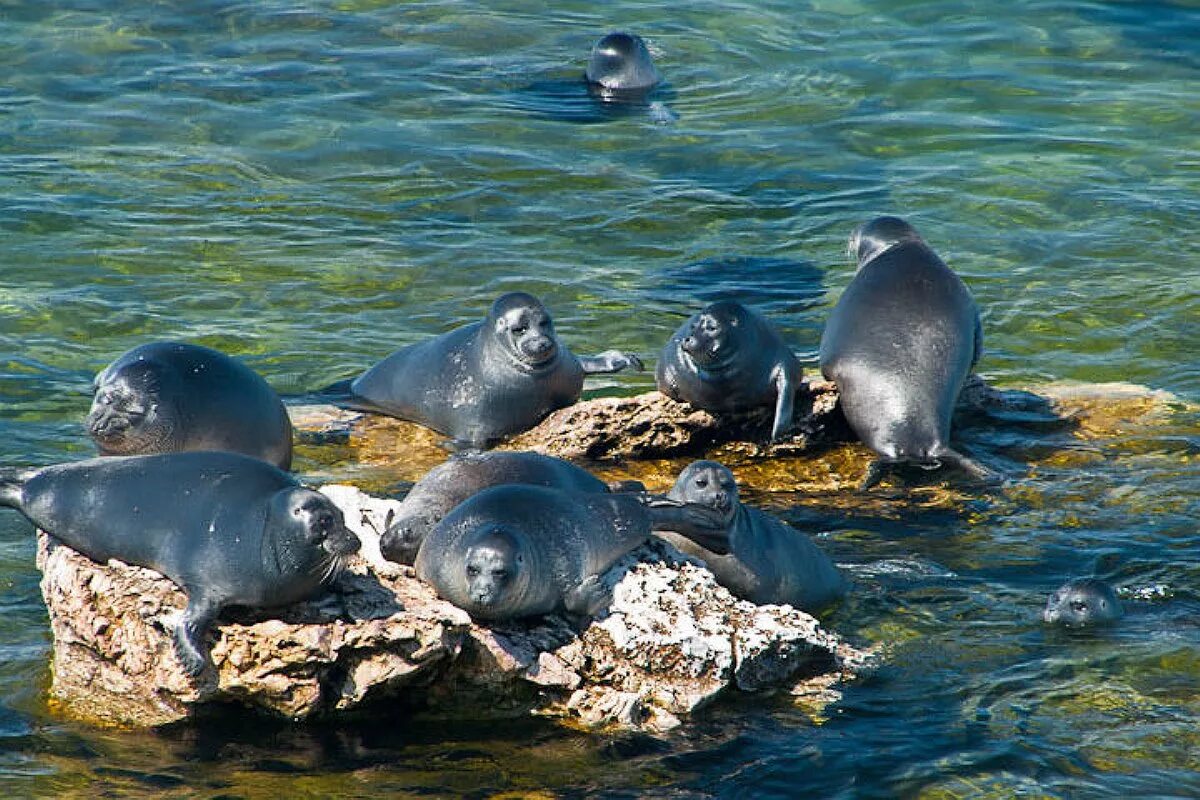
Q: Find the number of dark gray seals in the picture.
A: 10